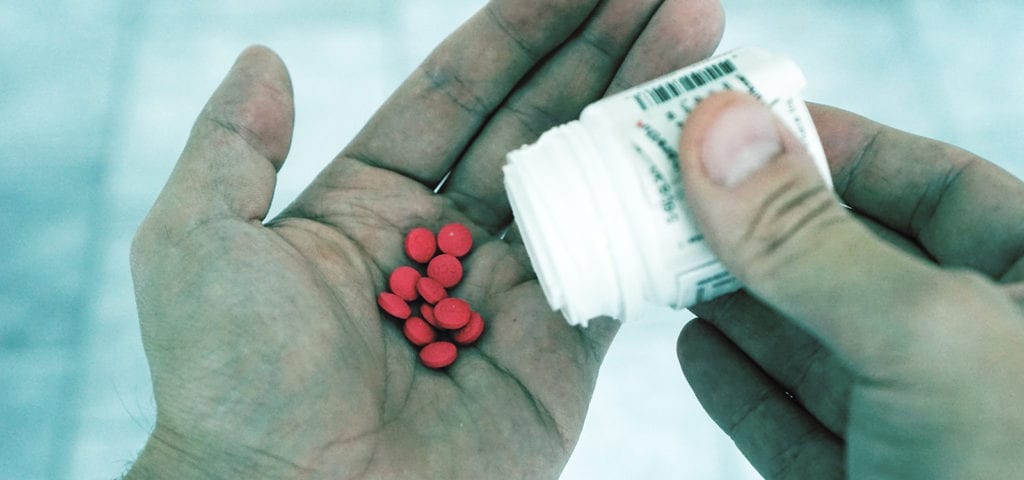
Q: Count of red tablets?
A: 11